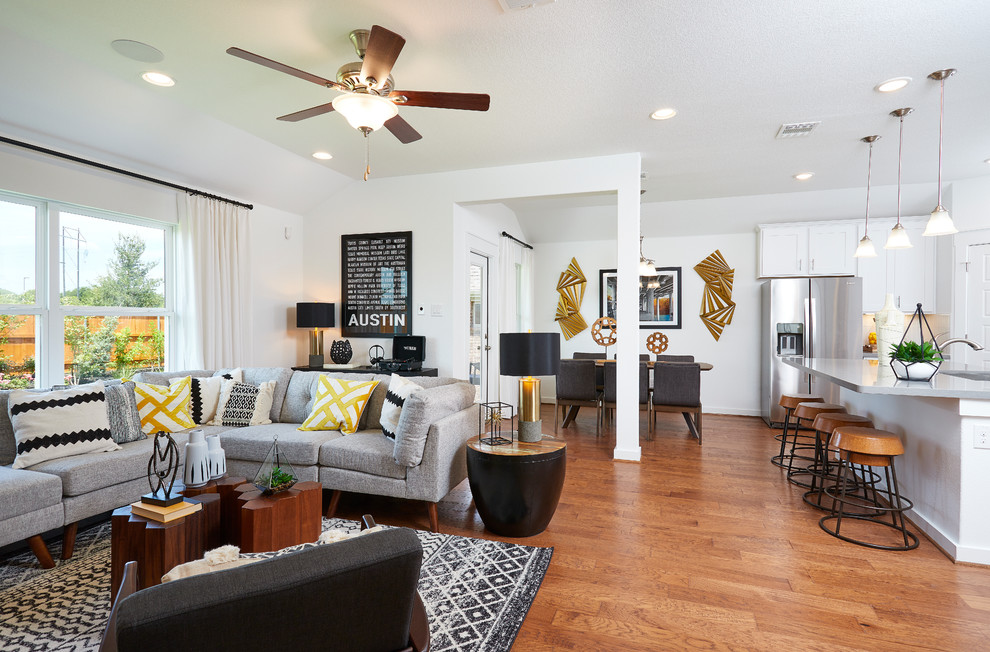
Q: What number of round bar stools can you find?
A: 4